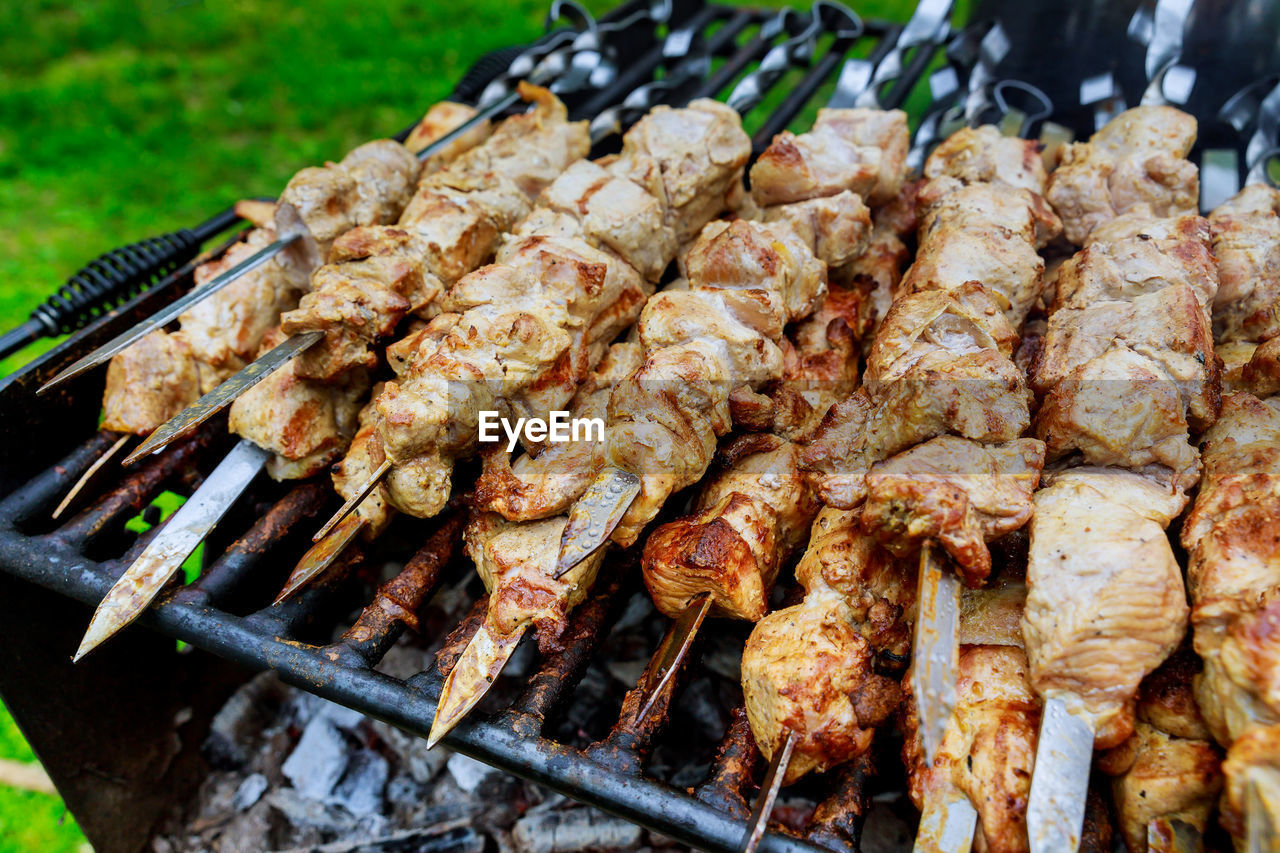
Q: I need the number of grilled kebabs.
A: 15